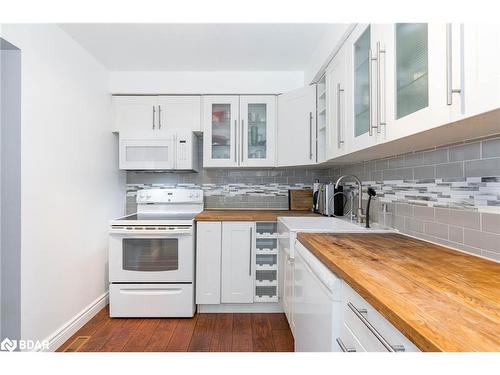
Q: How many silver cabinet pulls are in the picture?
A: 12